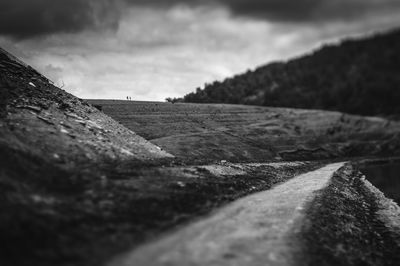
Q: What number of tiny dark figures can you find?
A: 2